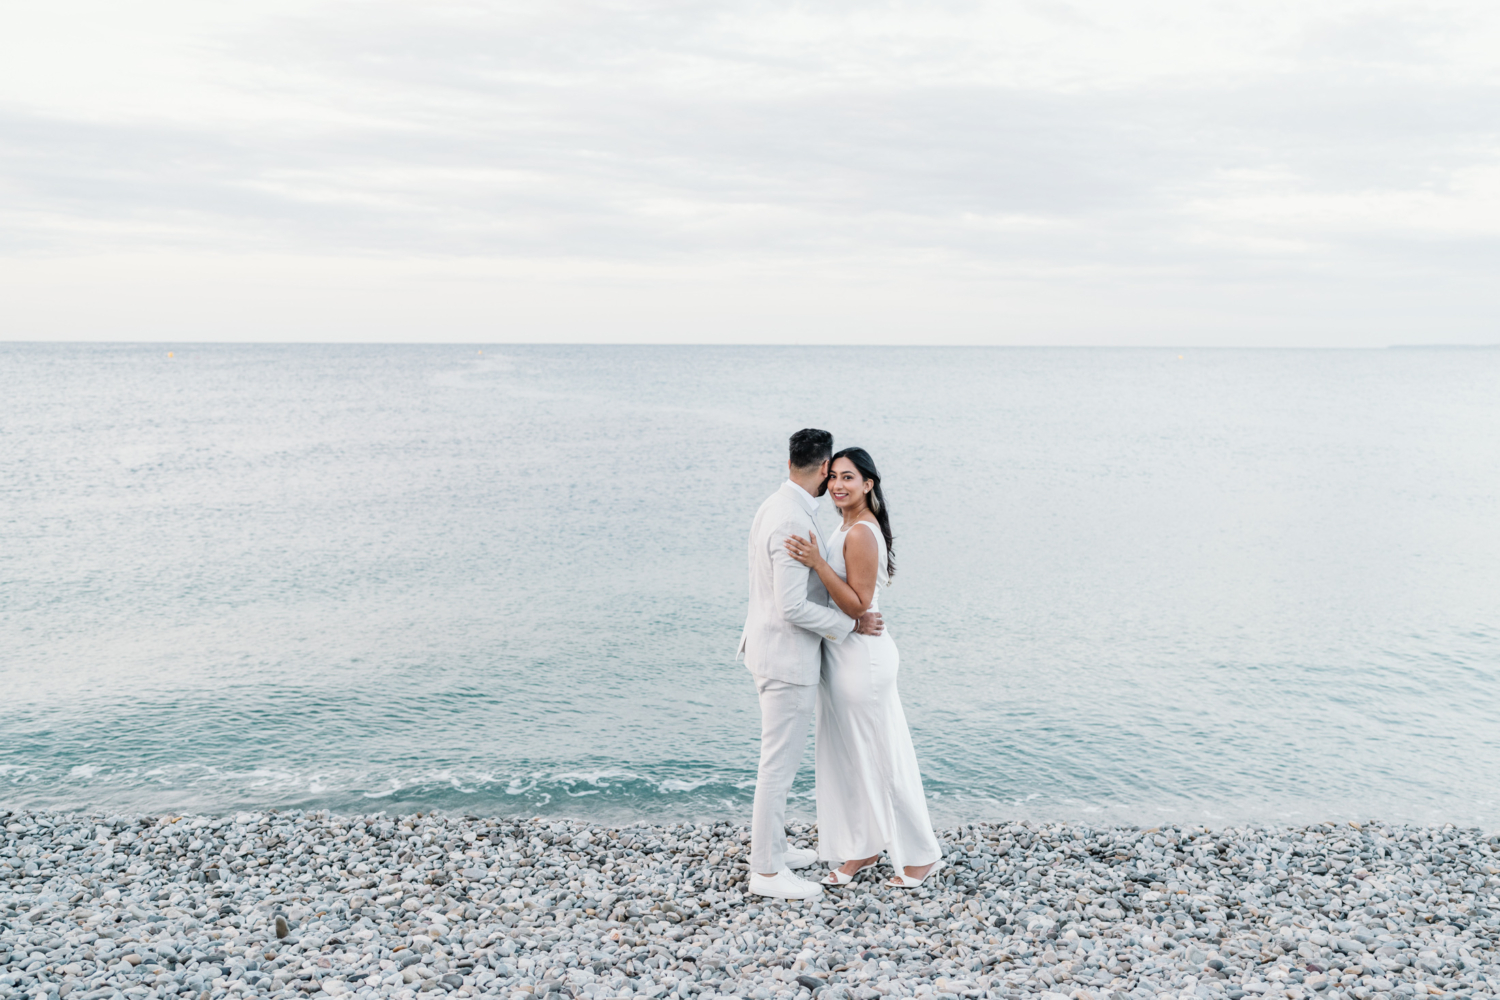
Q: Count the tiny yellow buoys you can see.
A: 3